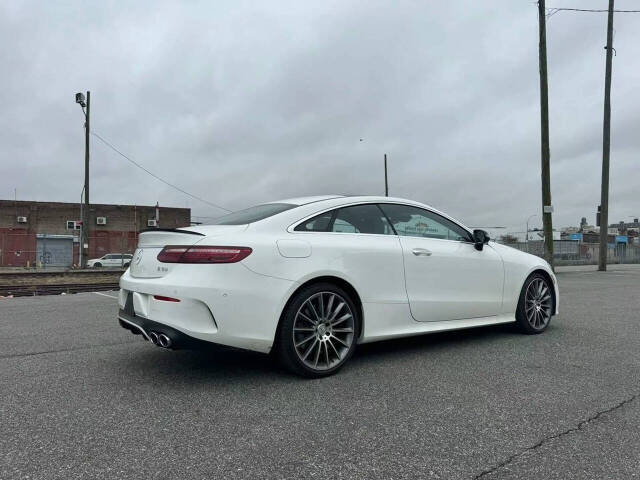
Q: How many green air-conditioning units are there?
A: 0